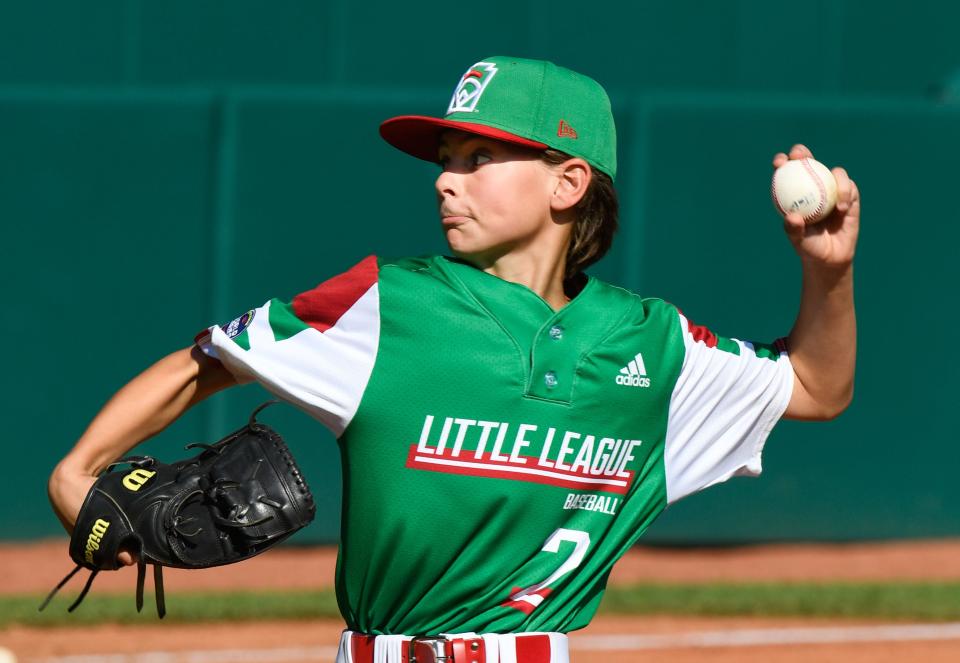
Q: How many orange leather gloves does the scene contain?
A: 0